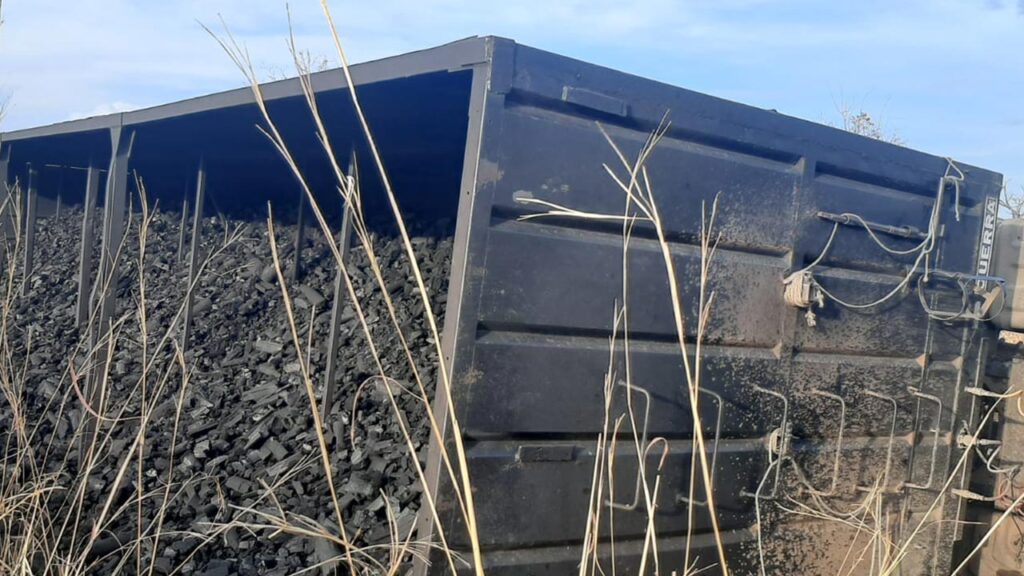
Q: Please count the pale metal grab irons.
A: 6